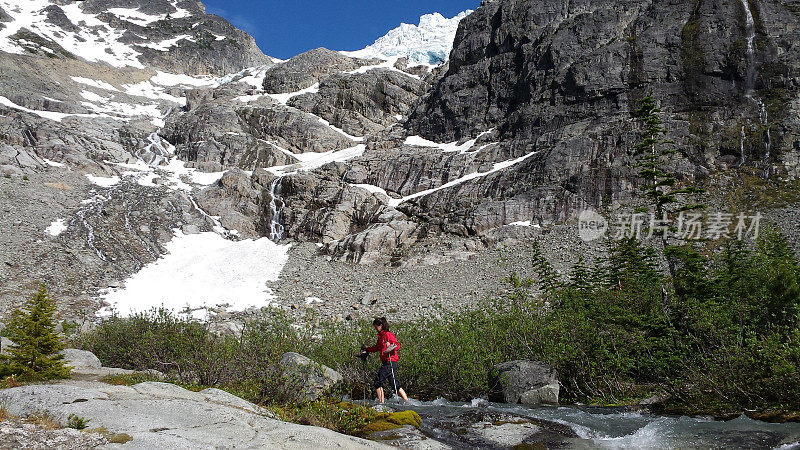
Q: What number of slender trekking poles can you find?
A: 2